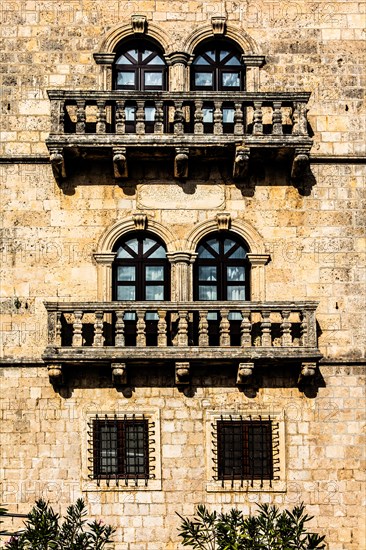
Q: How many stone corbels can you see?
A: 10